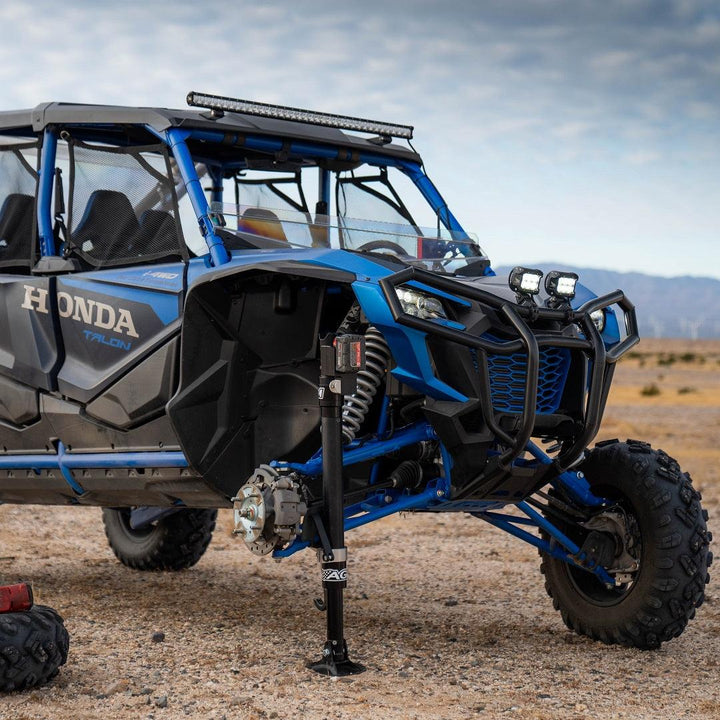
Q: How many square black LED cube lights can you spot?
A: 2